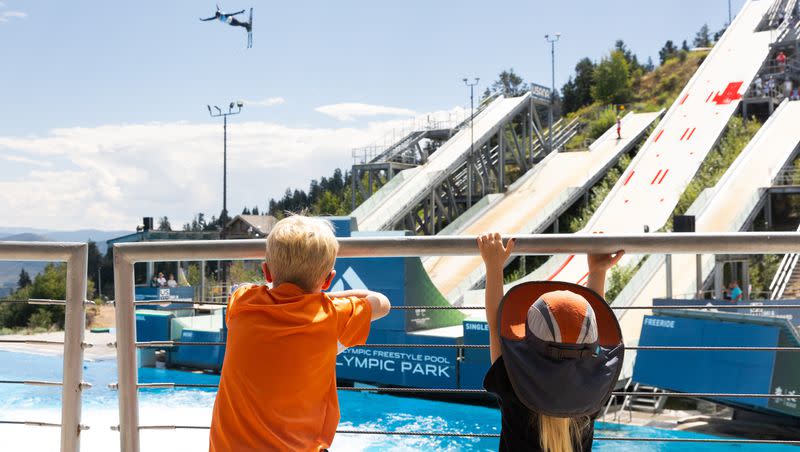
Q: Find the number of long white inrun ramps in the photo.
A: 4